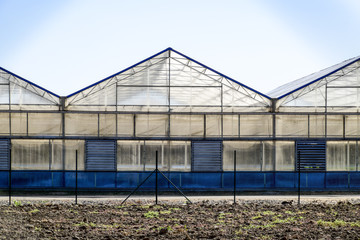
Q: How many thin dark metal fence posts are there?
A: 5